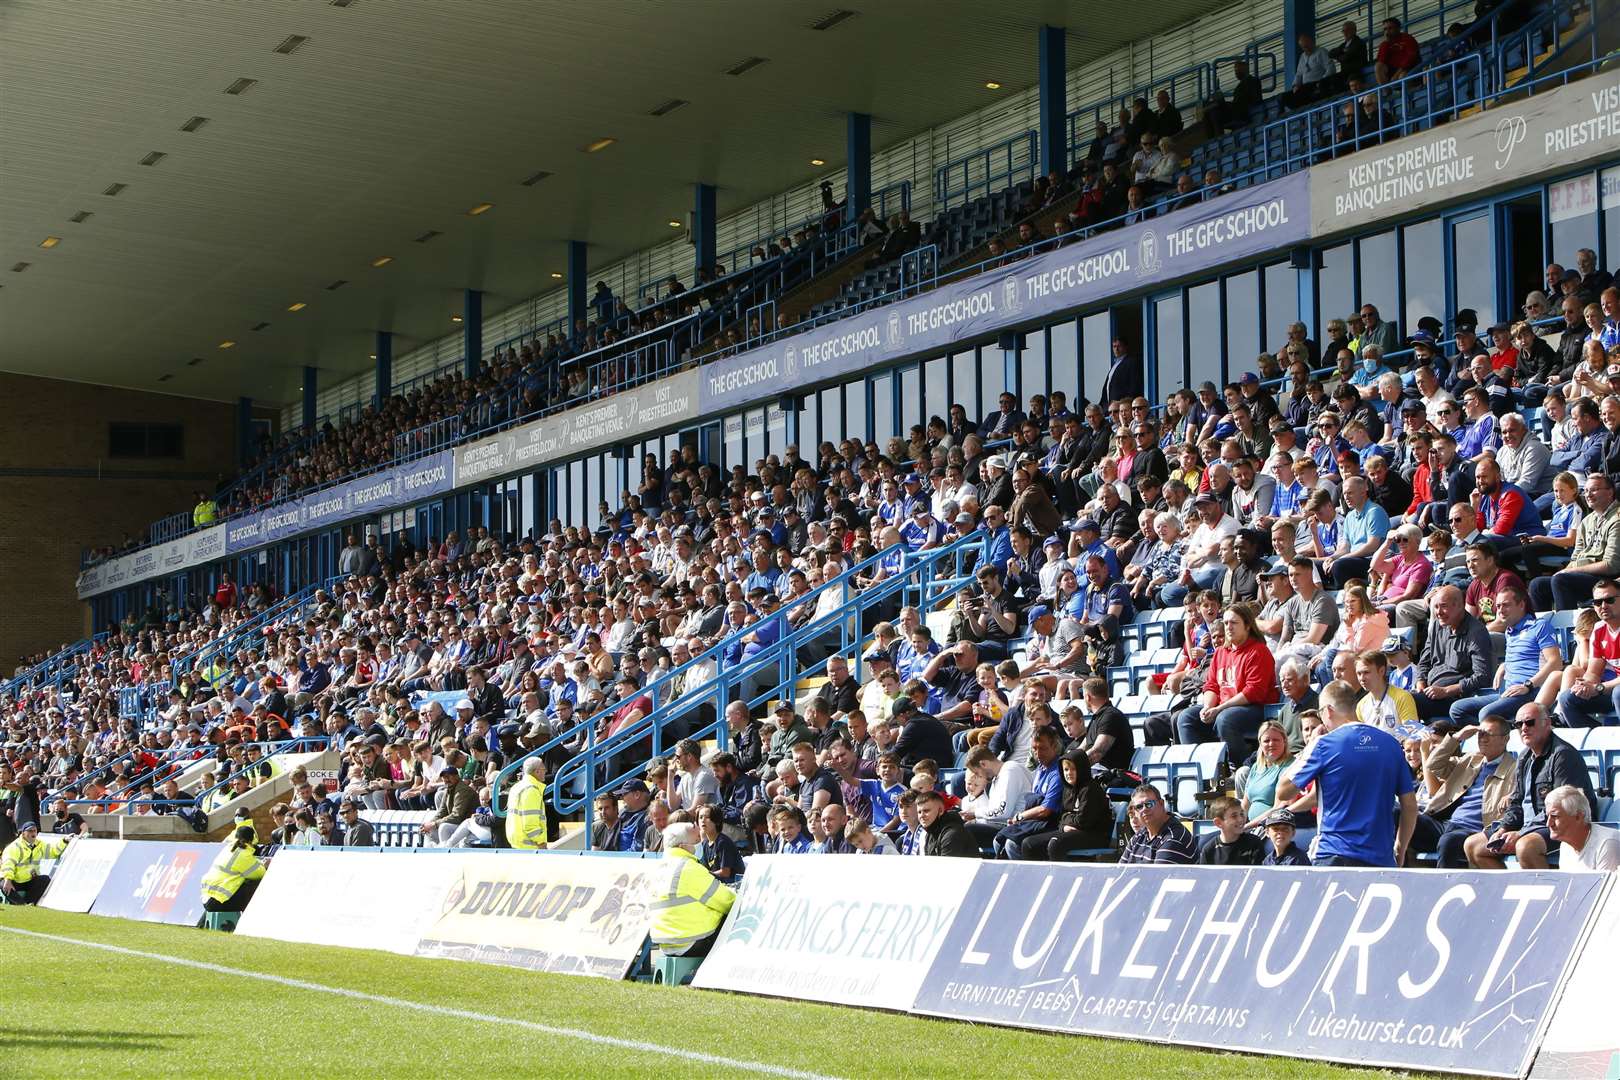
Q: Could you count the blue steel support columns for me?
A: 9